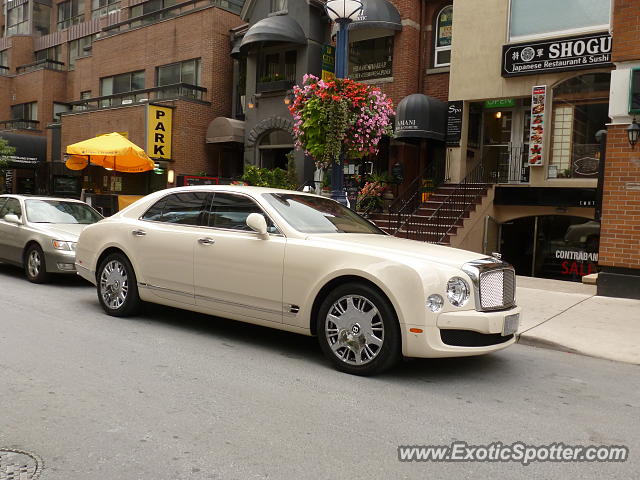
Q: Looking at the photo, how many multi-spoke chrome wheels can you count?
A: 2